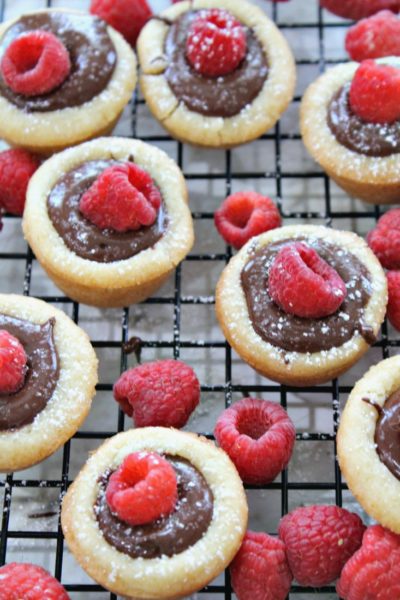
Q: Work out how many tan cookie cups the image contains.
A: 8